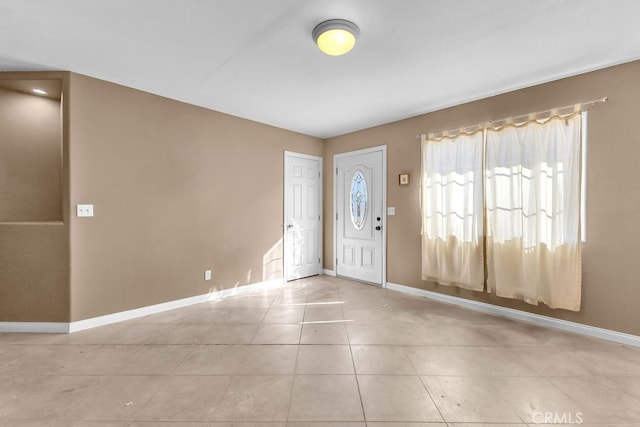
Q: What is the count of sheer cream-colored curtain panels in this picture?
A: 2